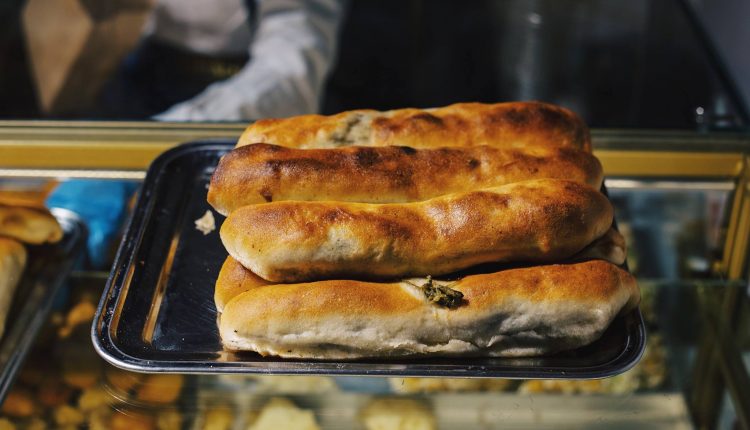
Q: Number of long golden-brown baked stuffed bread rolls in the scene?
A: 5